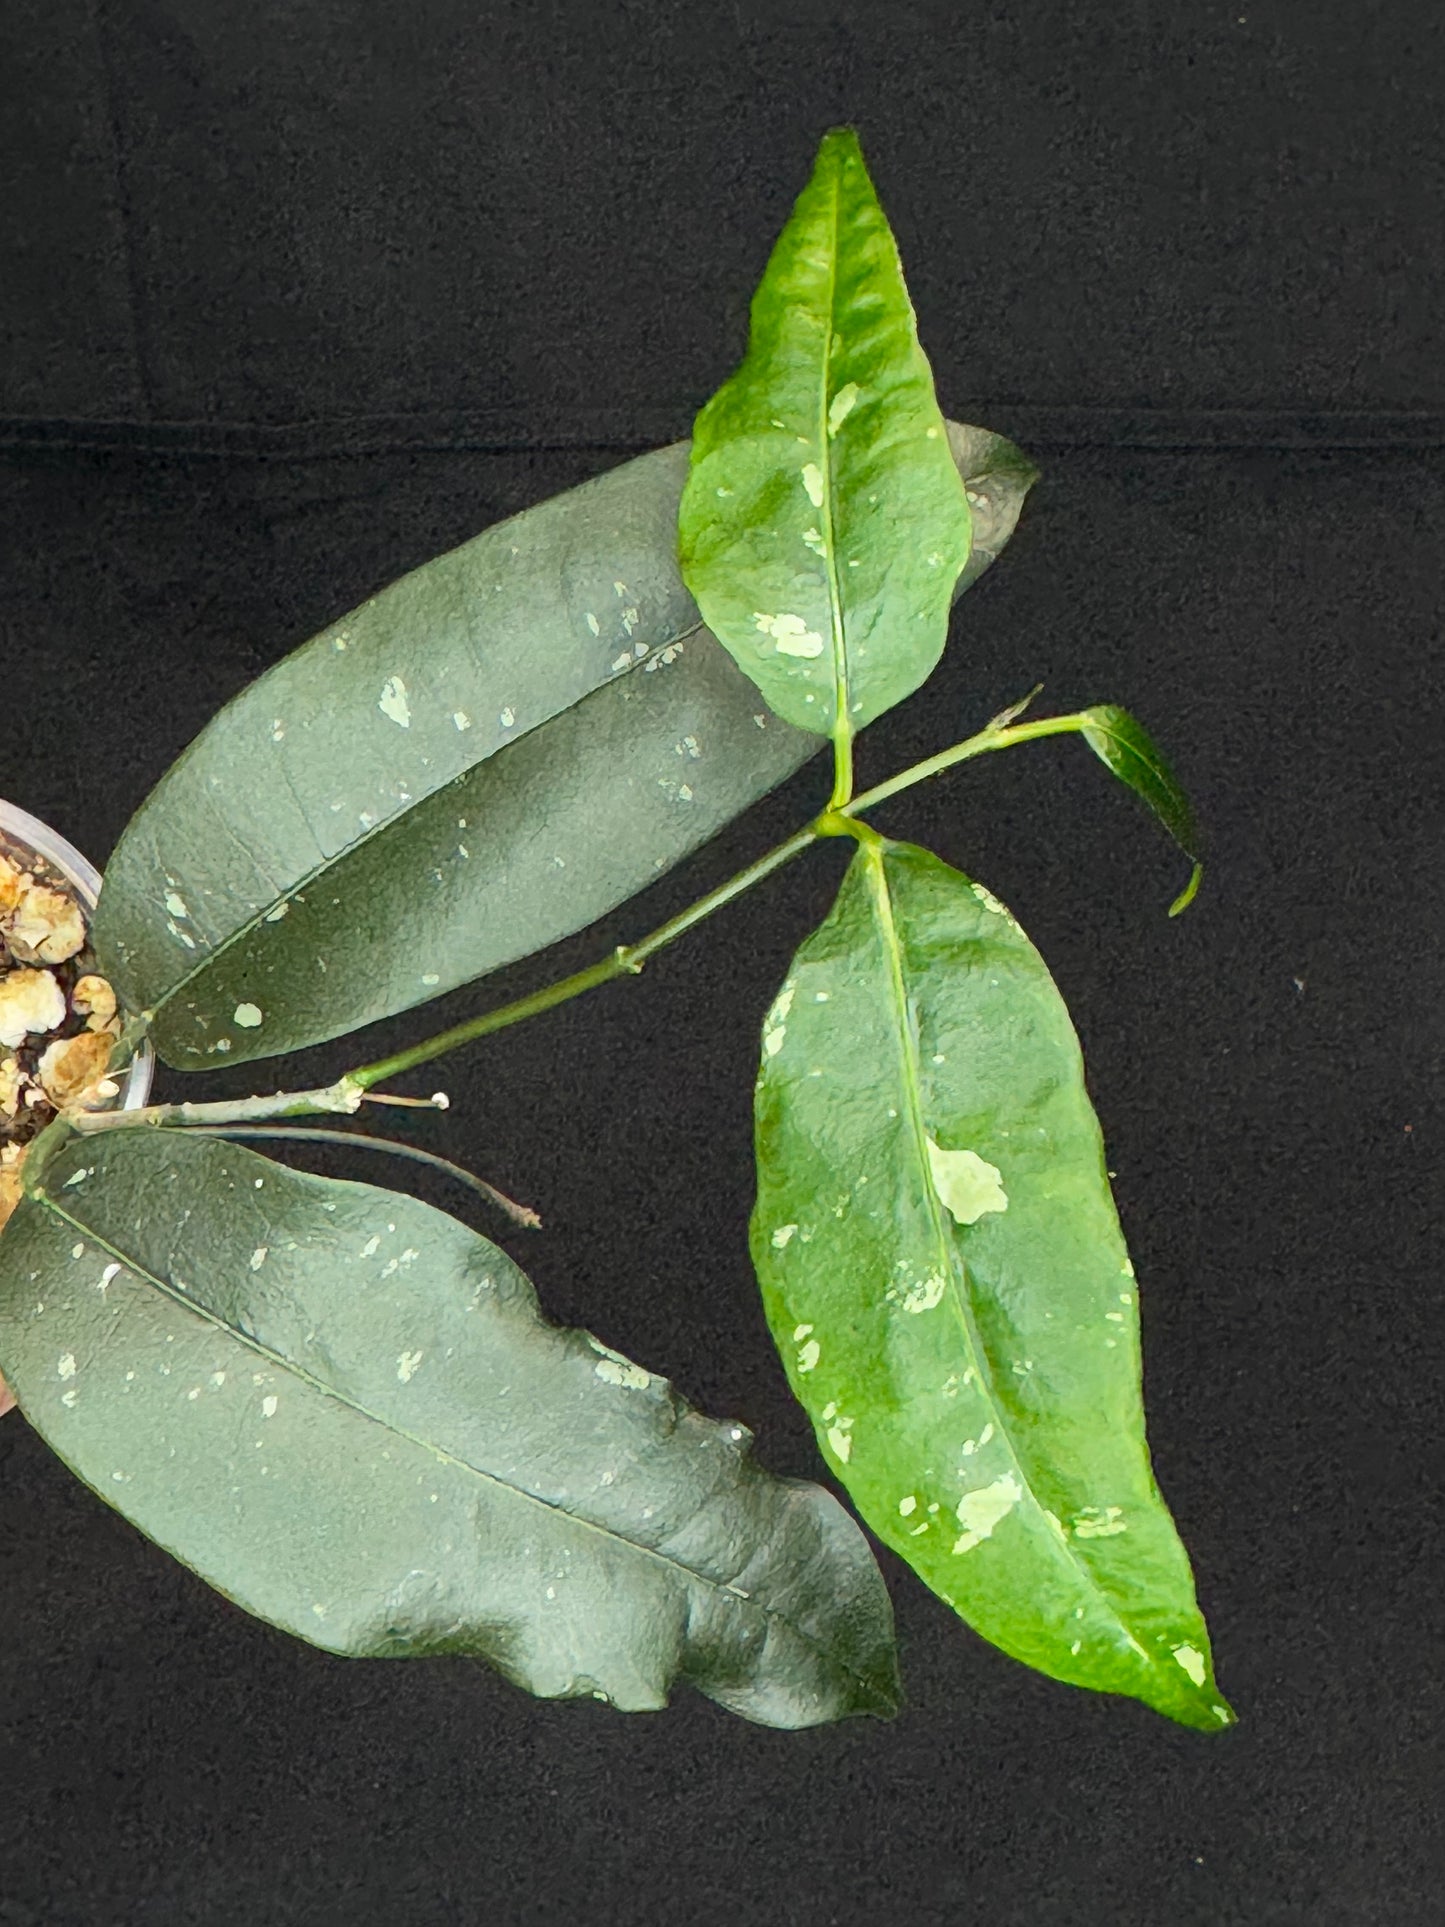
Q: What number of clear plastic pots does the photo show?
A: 1